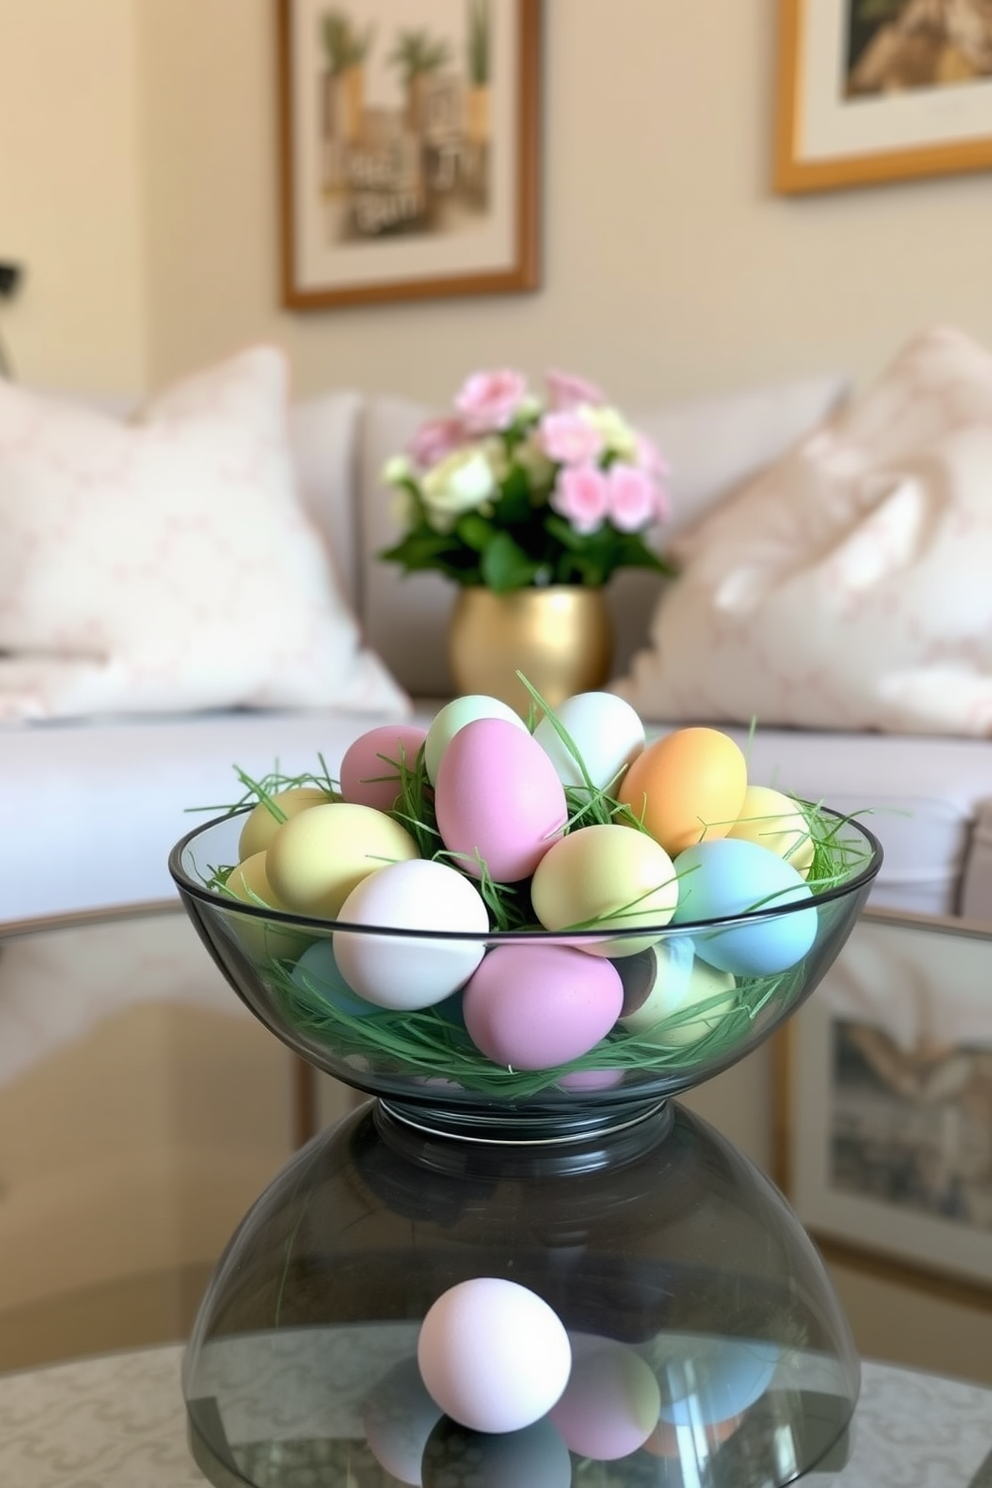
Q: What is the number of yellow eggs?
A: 5